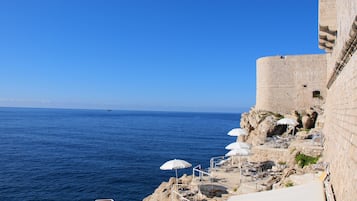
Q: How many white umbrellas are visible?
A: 5